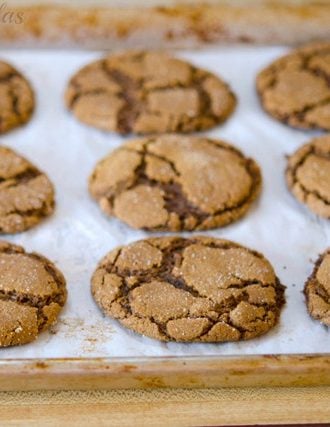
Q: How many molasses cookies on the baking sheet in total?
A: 9